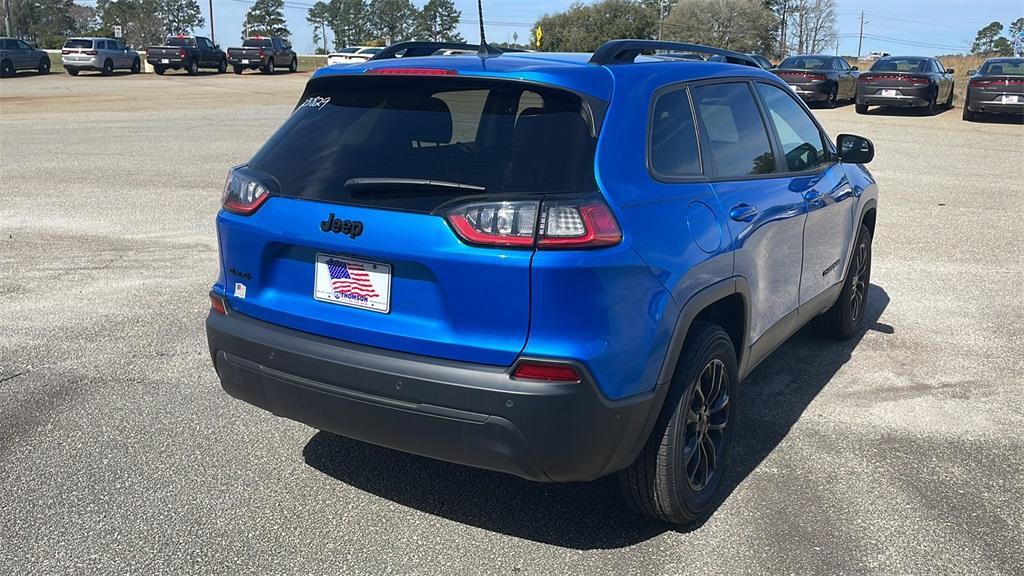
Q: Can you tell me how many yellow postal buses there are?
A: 0